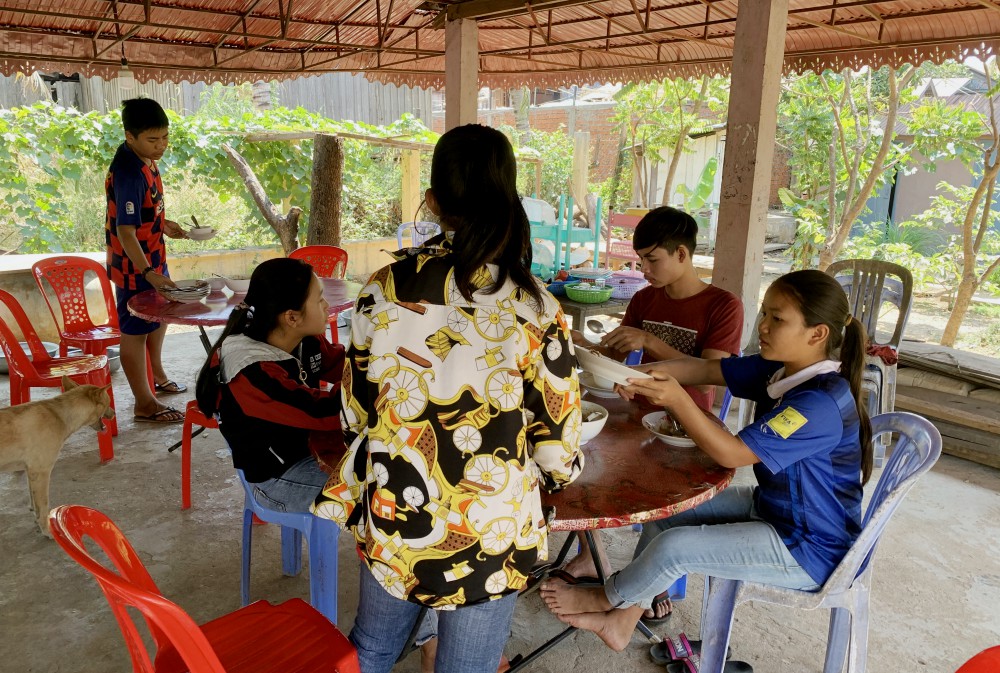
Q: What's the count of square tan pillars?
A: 2